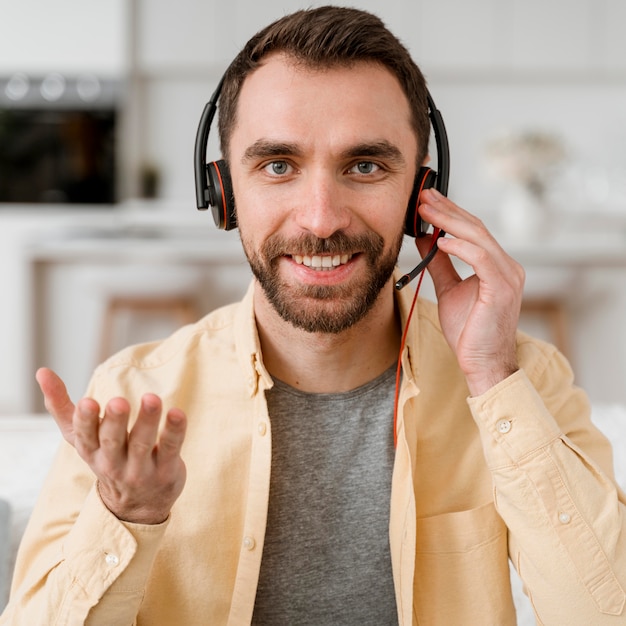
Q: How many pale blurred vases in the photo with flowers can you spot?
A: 1